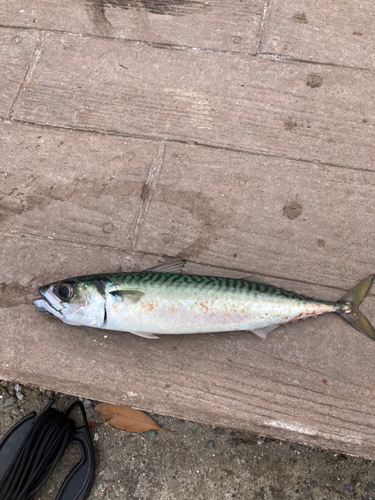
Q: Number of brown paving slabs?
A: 7